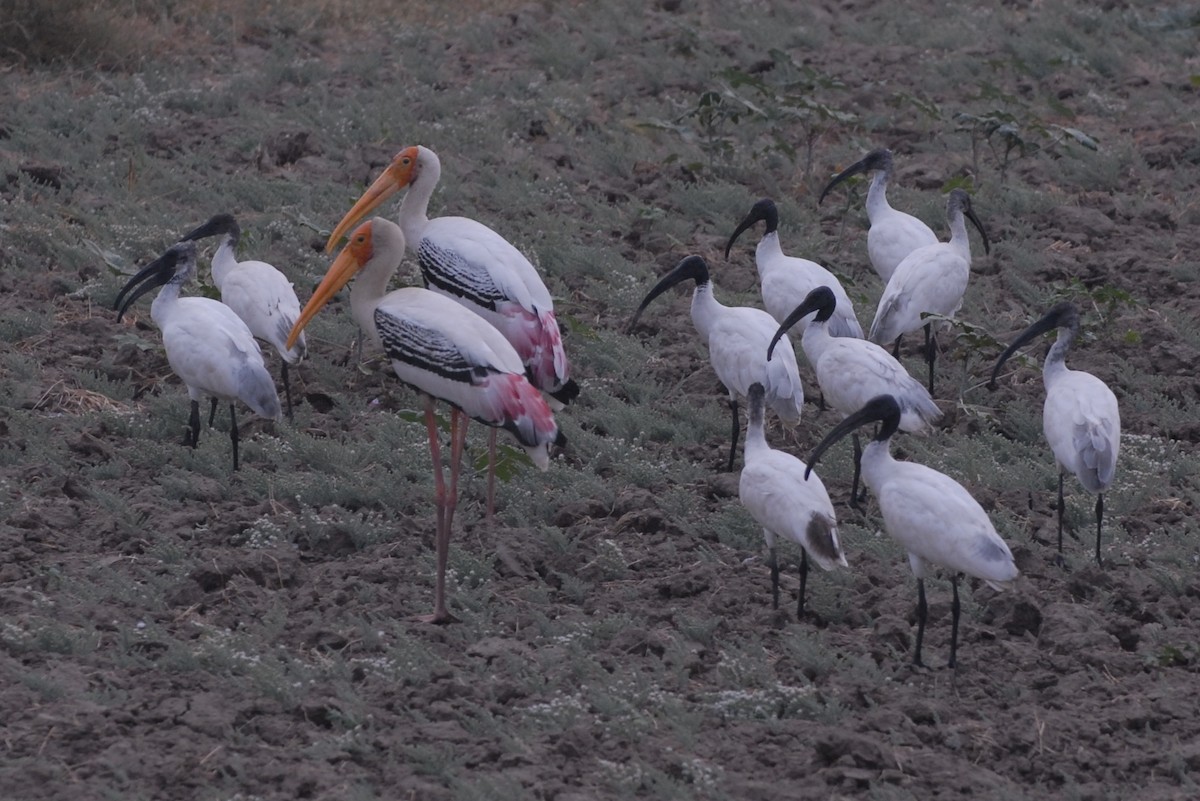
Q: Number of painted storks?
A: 2